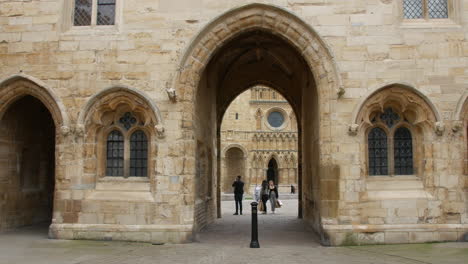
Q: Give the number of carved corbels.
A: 8